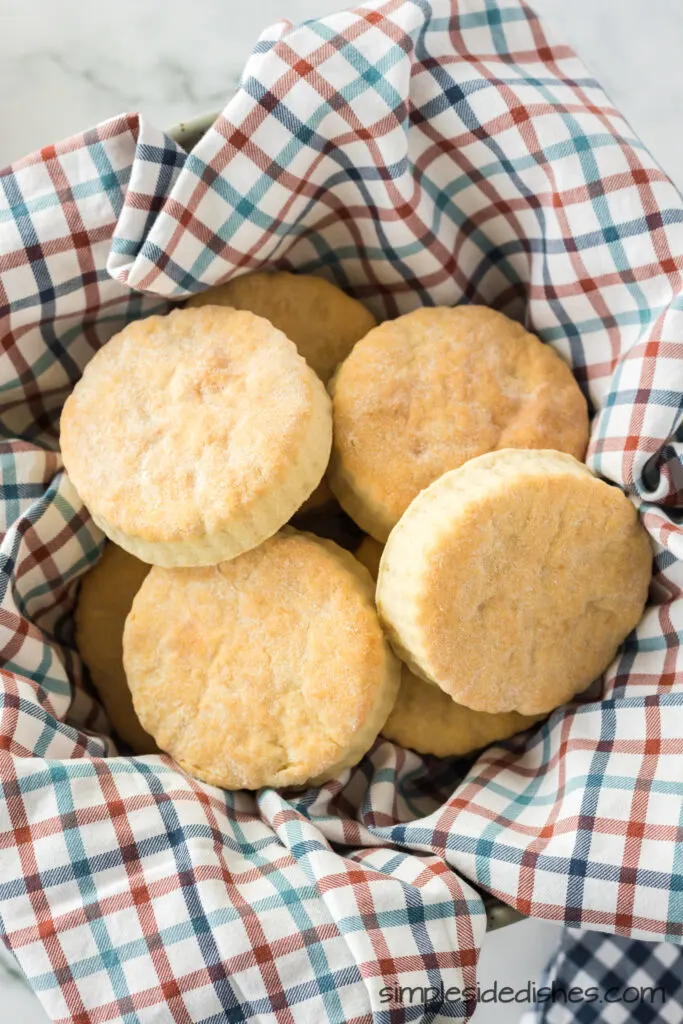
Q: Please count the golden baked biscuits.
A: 7